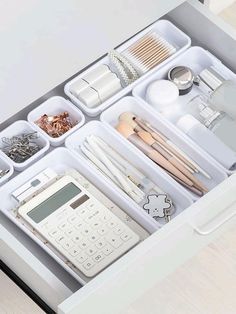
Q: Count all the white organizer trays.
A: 8